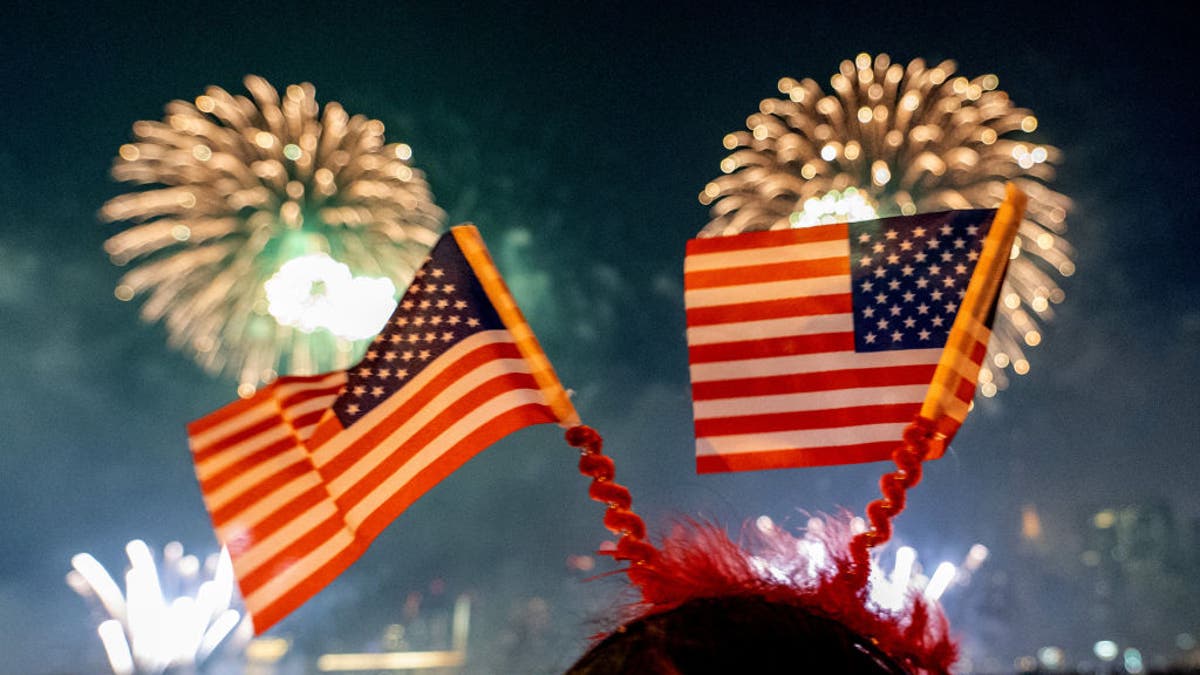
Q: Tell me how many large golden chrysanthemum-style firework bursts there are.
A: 2